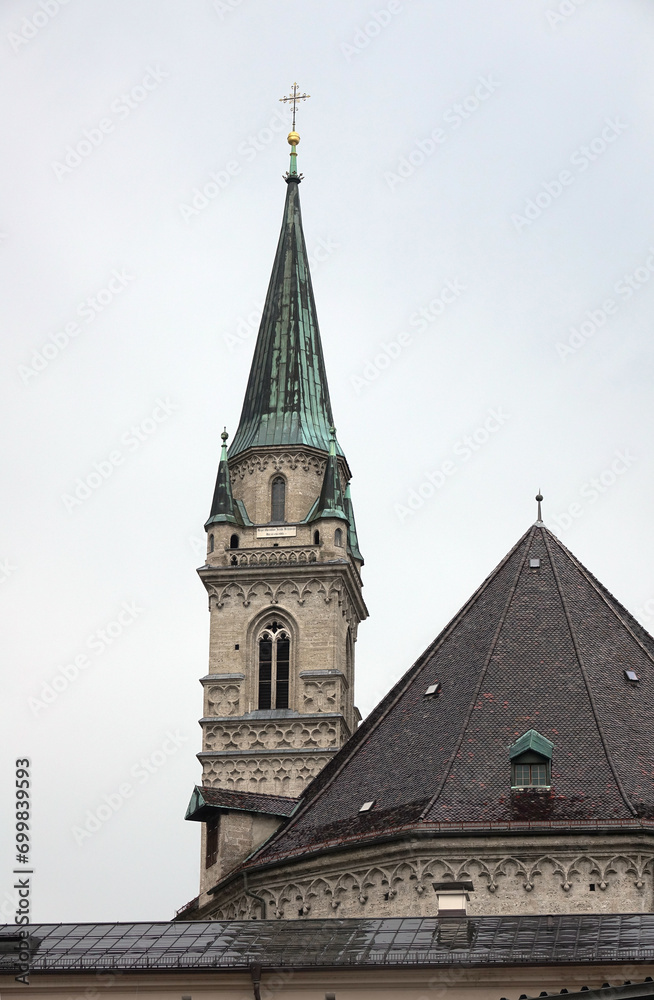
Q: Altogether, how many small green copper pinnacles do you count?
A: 3